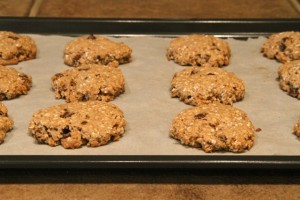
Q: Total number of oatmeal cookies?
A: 12